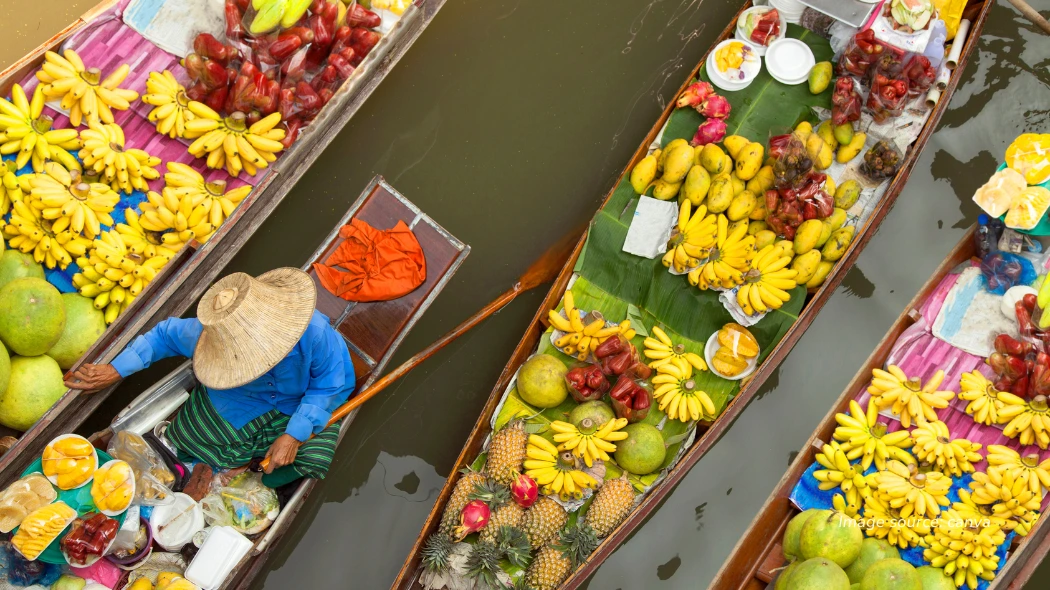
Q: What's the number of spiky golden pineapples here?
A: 6